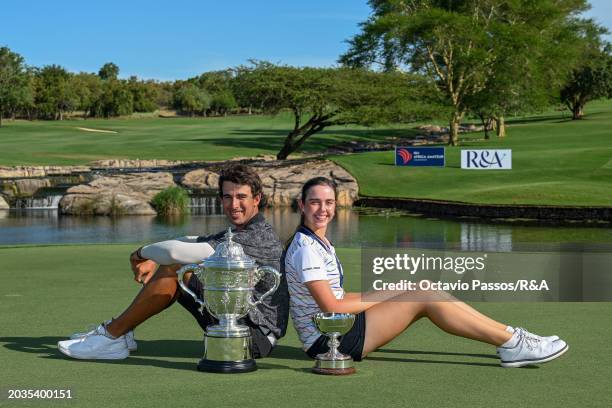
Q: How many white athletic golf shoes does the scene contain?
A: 4